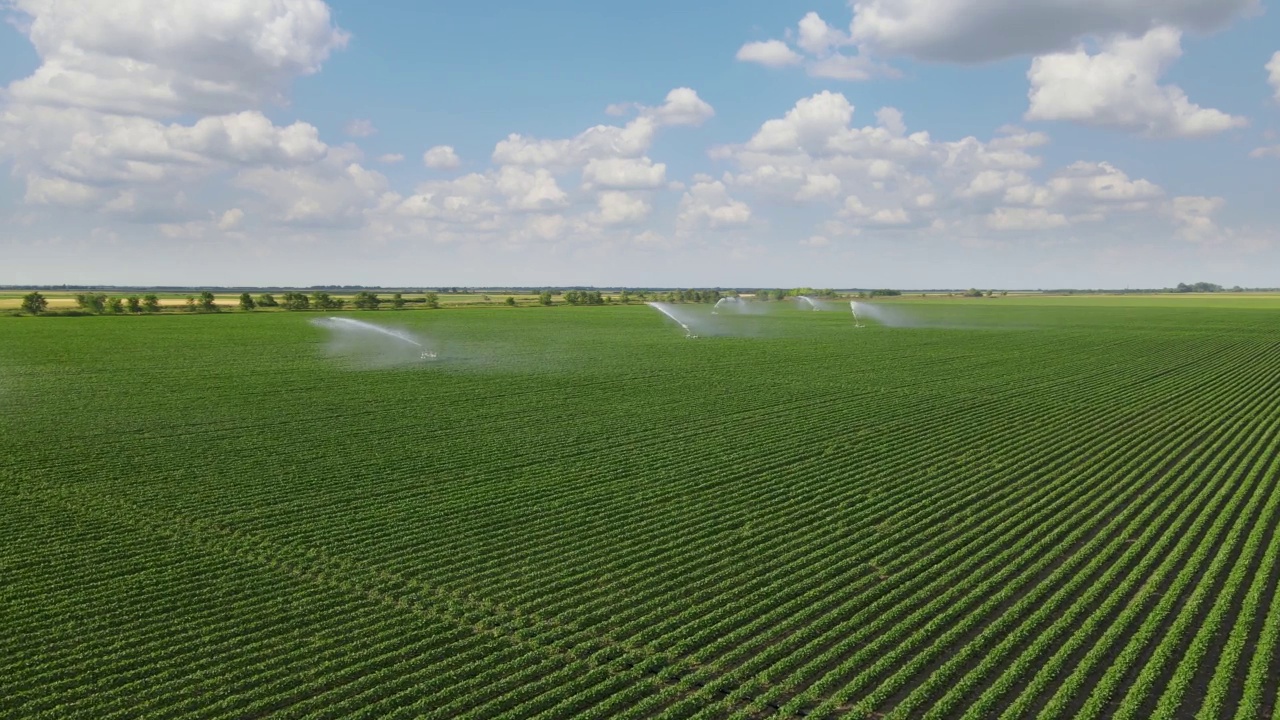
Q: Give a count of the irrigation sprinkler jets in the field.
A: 5